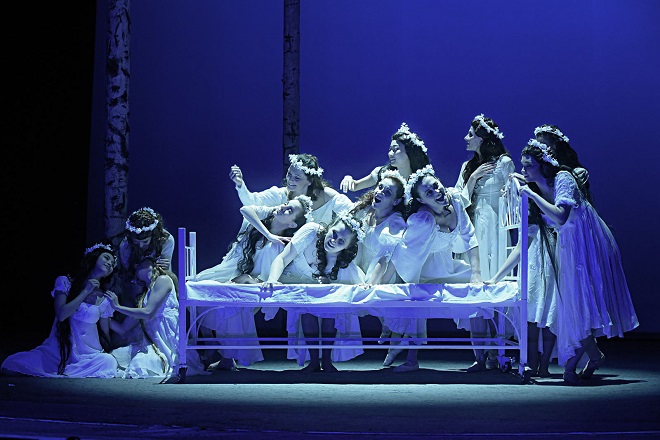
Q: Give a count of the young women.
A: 12